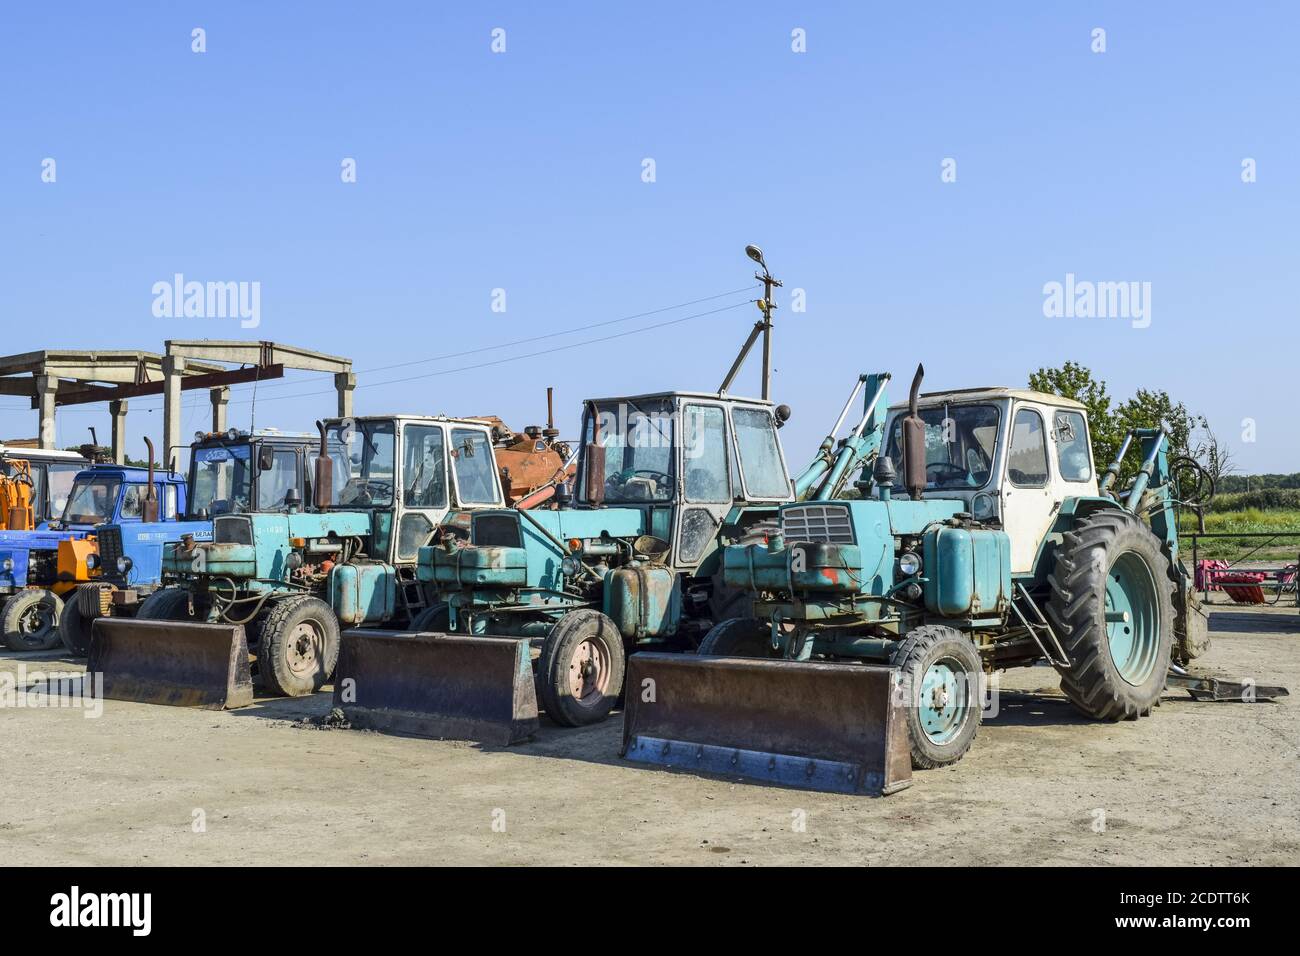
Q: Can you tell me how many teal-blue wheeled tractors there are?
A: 3